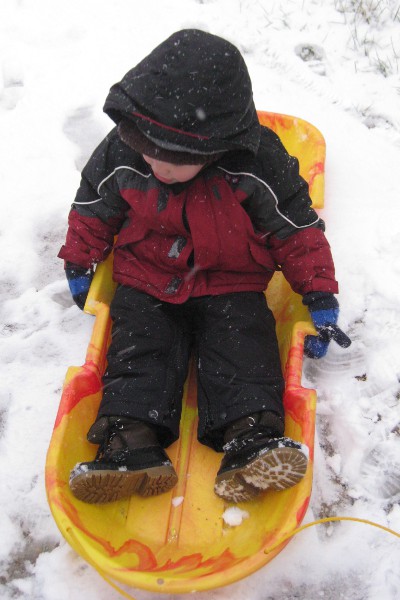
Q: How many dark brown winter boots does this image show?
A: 2